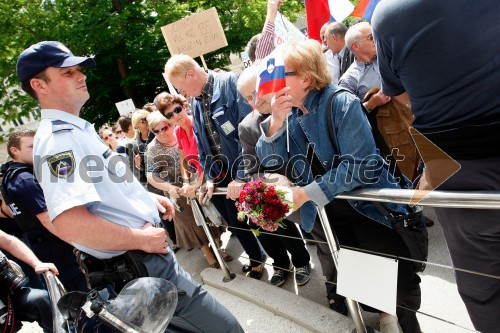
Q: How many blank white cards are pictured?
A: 1